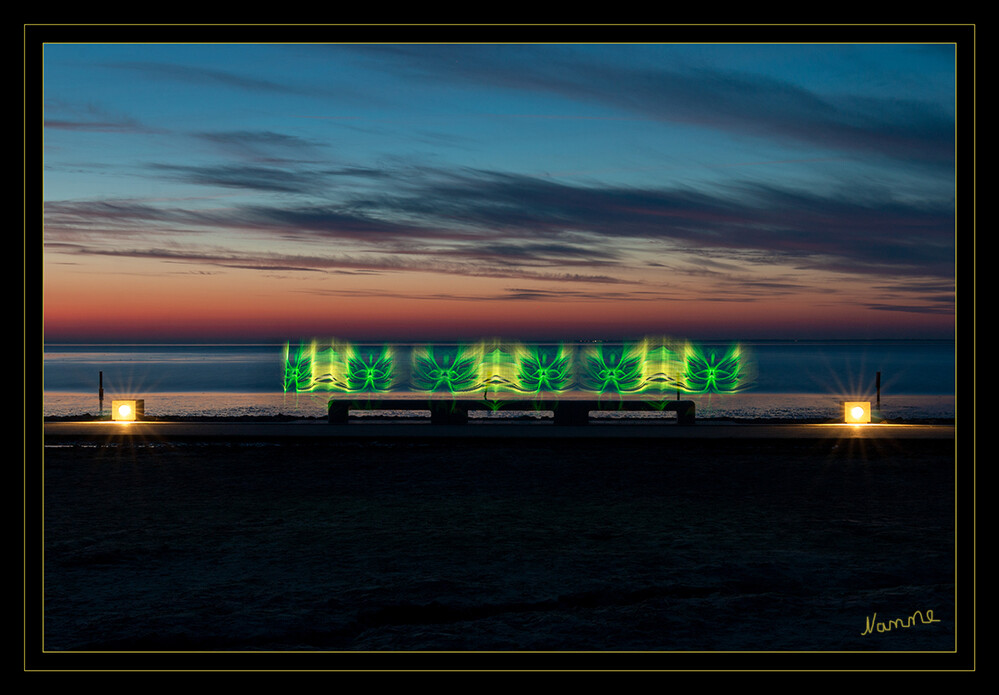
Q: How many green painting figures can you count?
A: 6